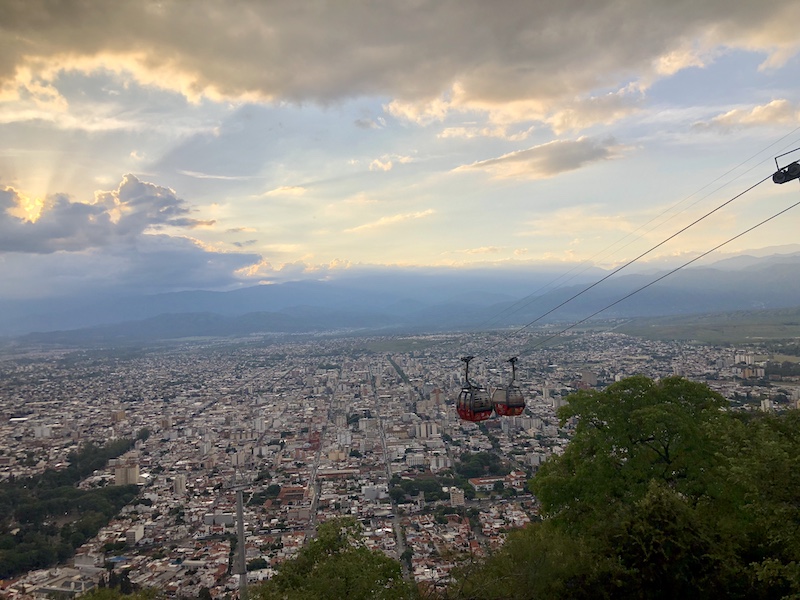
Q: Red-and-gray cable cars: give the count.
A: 2